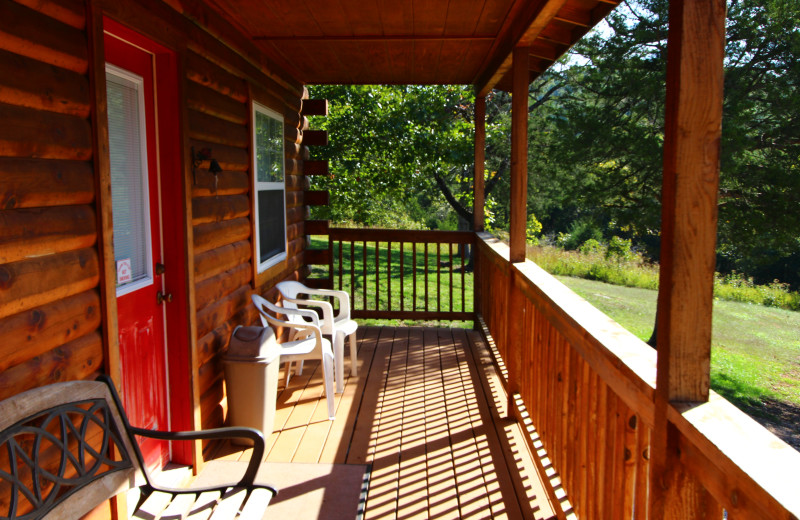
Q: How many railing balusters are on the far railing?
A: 11